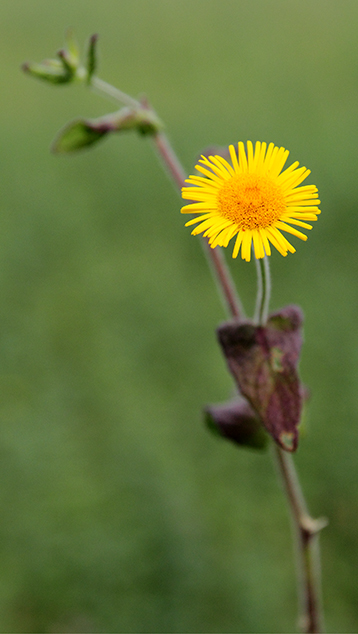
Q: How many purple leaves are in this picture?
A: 2